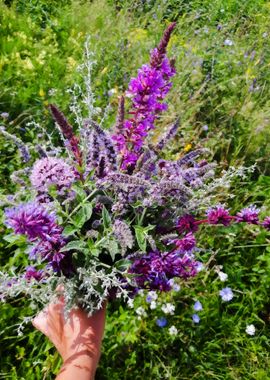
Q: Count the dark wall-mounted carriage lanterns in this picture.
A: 0